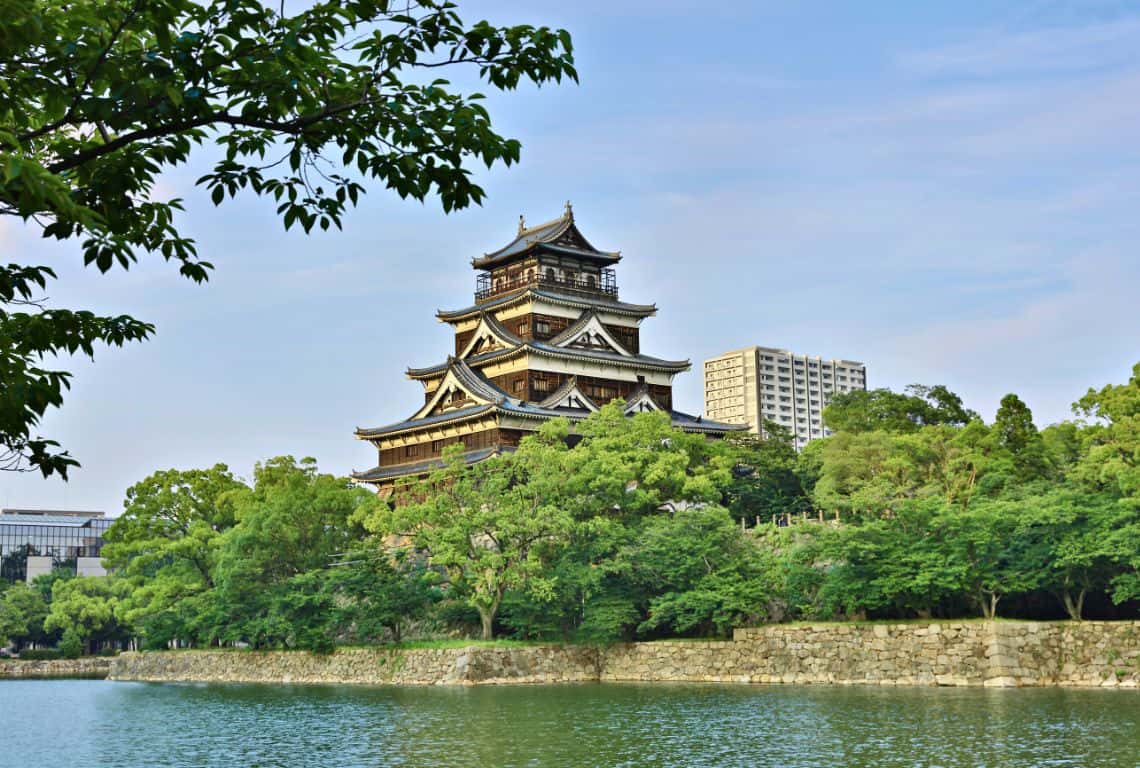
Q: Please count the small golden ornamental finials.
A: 2